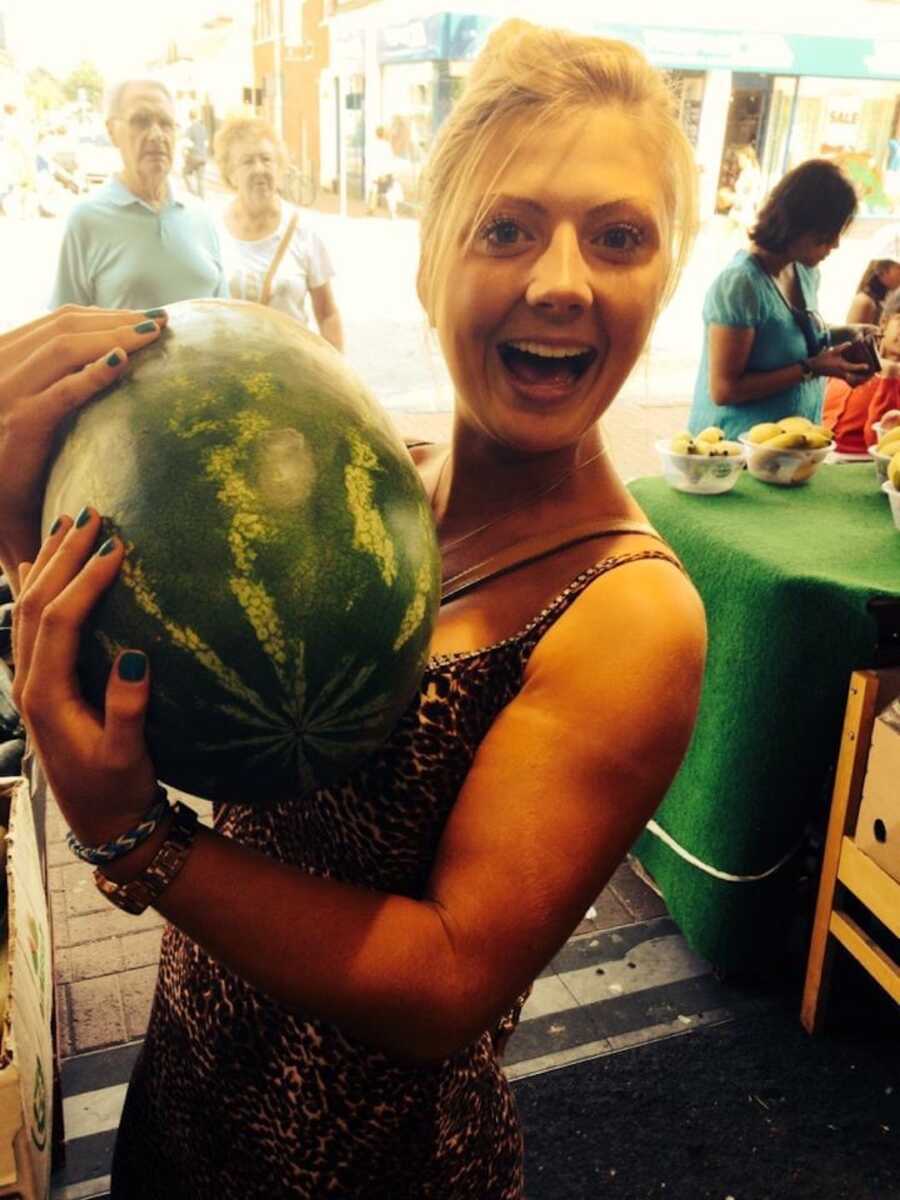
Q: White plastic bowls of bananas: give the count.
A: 4